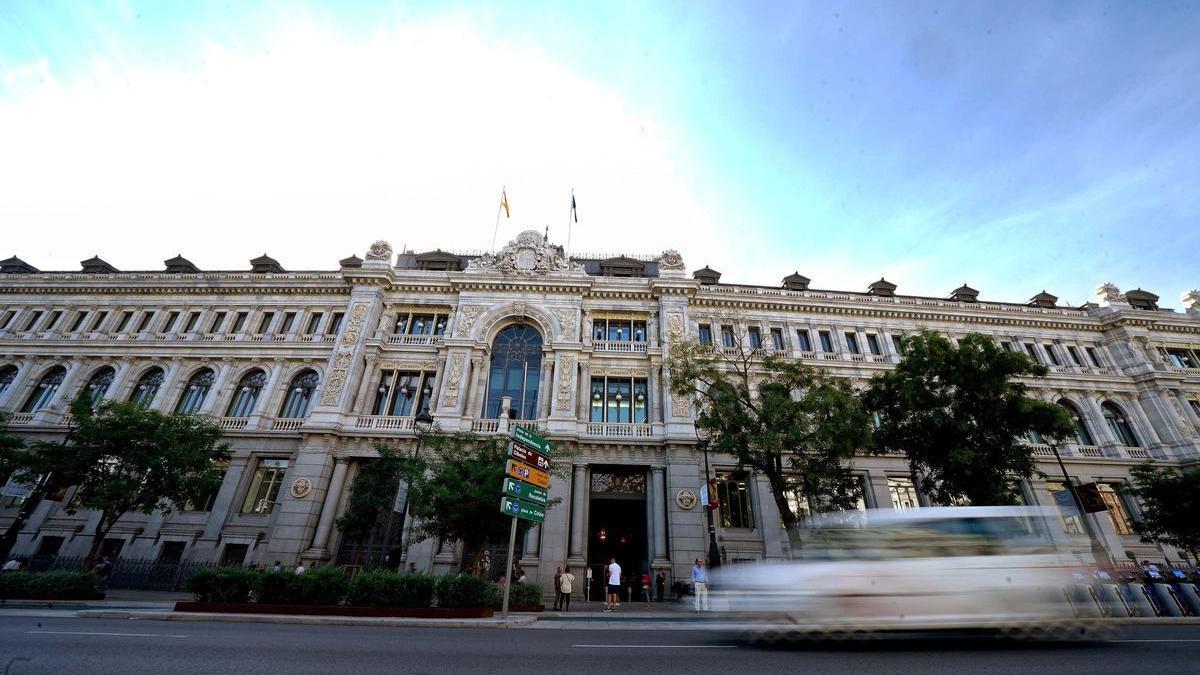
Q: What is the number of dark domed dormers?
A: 13